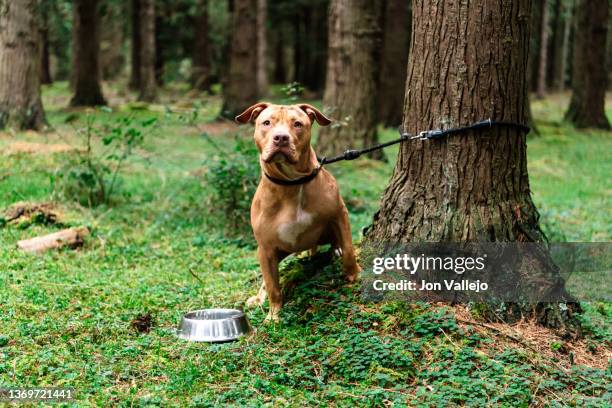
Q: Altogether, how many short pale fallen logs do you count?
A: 1